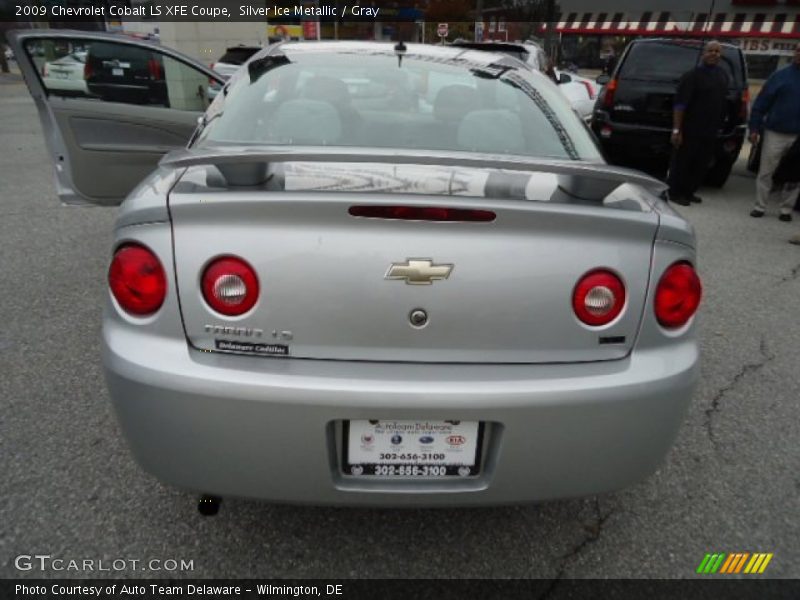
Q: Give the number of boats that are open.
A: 0